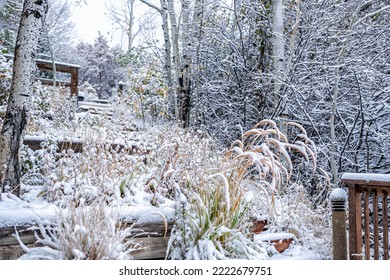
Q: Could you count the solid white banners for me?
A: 1